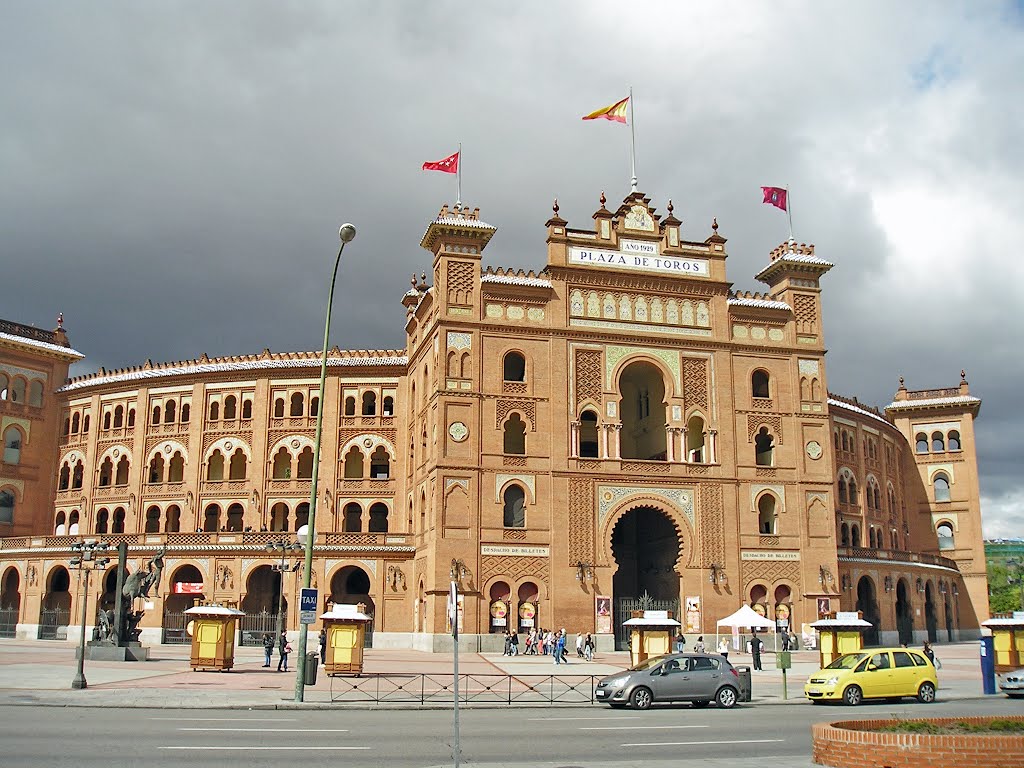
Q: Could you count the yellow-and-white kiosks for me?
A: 5